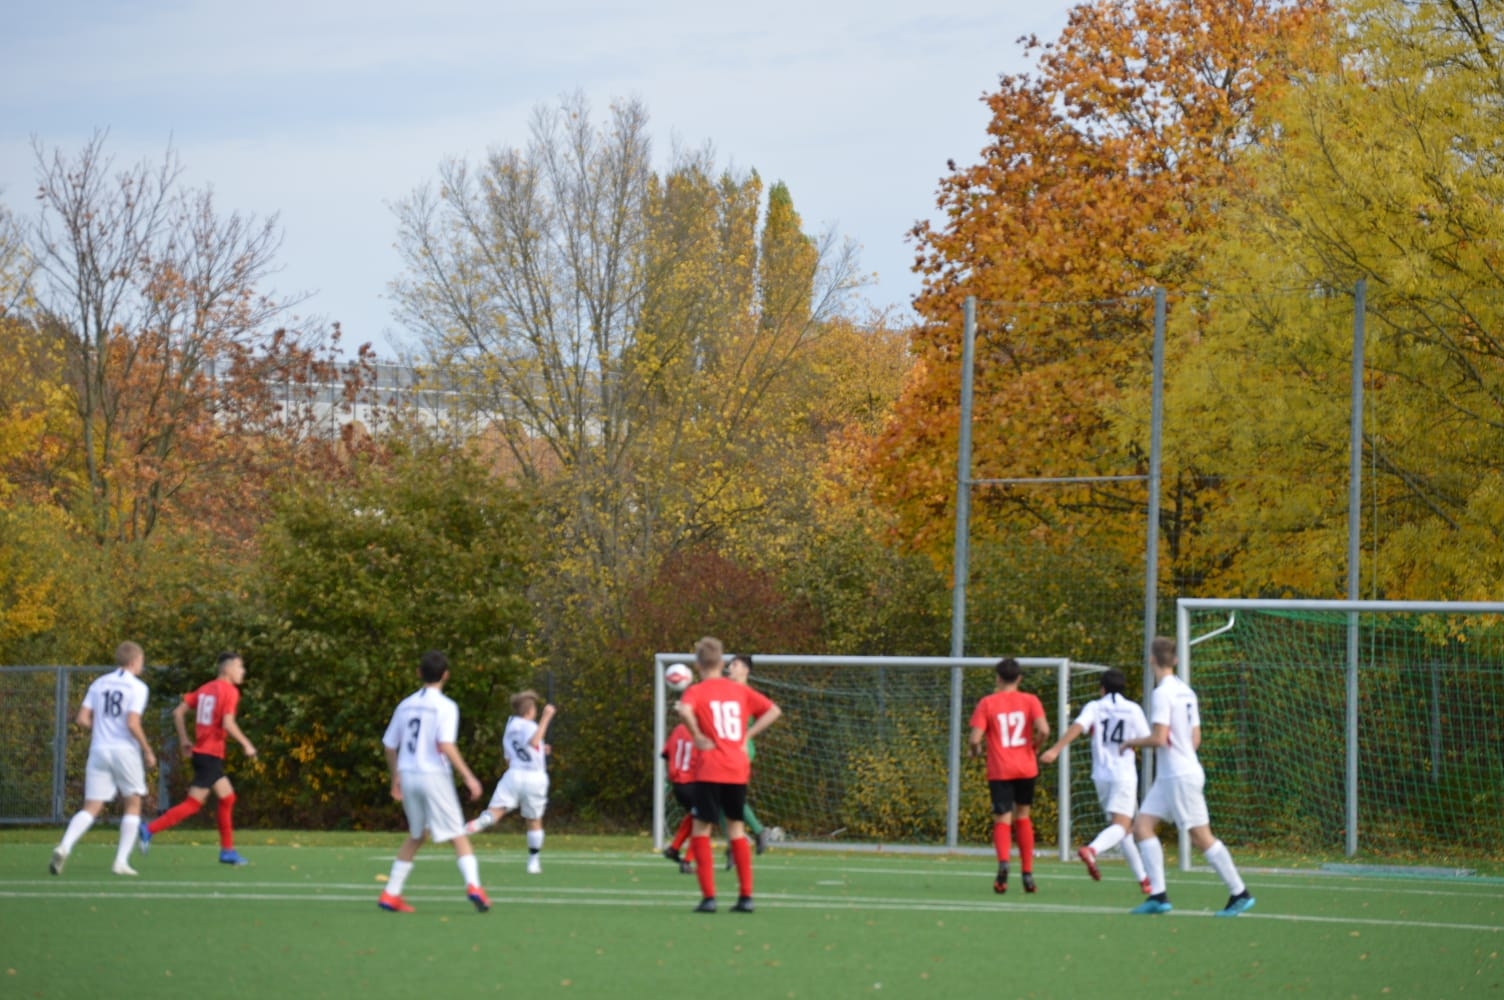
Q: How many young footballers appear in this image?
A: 10